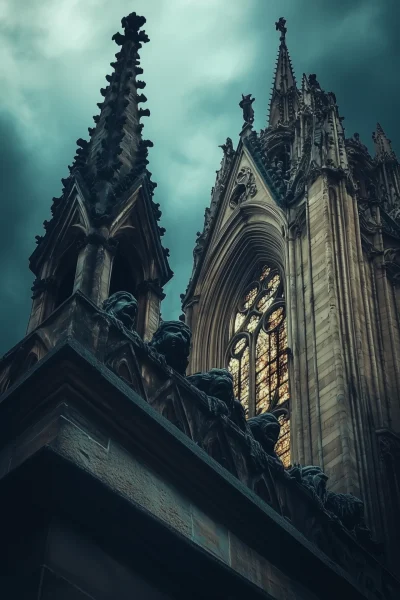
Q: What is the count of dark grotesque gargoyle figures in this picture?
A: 6